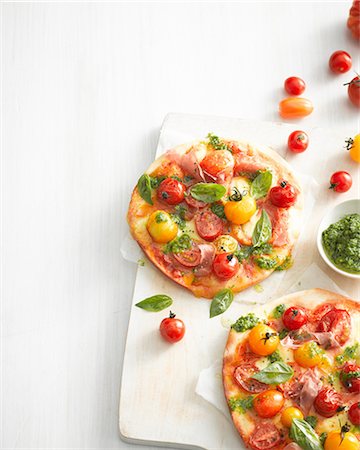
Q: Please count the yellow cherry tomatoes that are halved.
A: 1